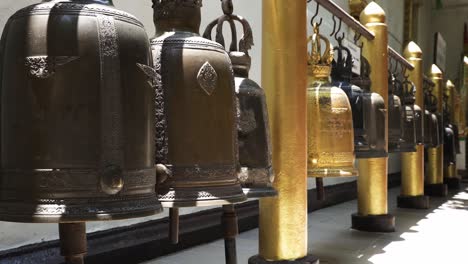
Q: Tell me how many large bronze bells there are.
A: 3